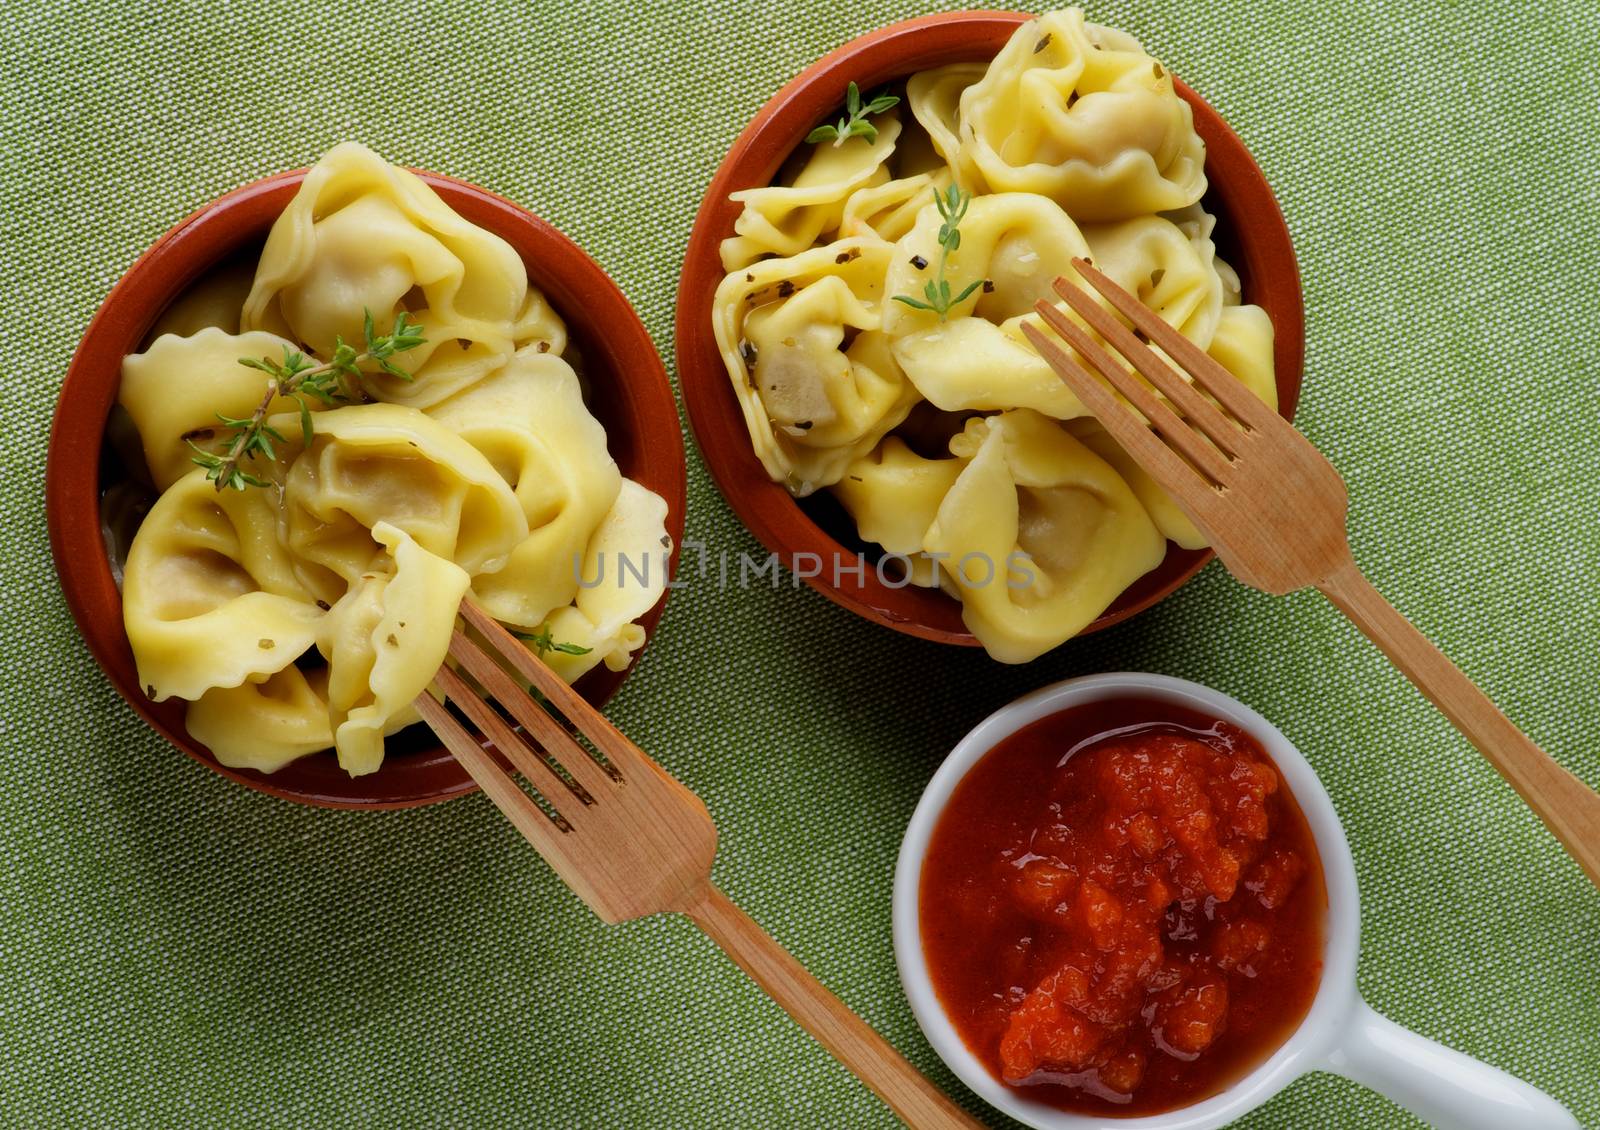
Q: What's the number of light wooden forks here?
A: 2